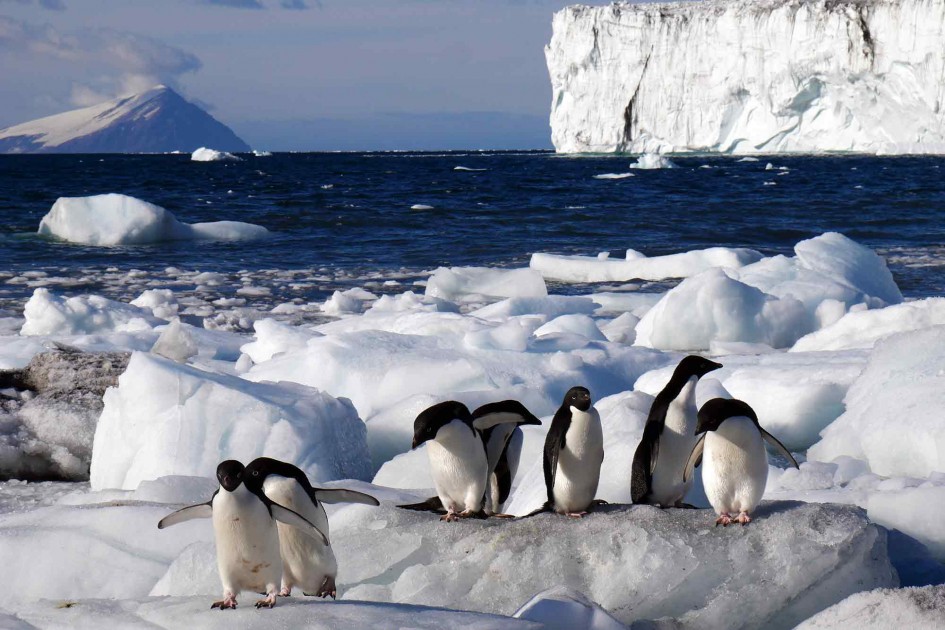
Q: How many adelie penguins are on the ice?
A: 7